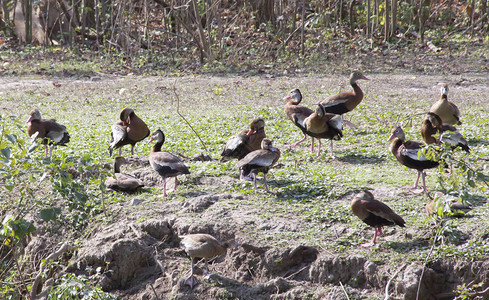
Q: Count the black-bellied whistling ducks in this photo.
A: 15